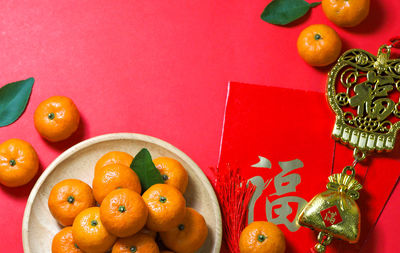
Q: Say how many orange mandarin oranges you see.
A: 15